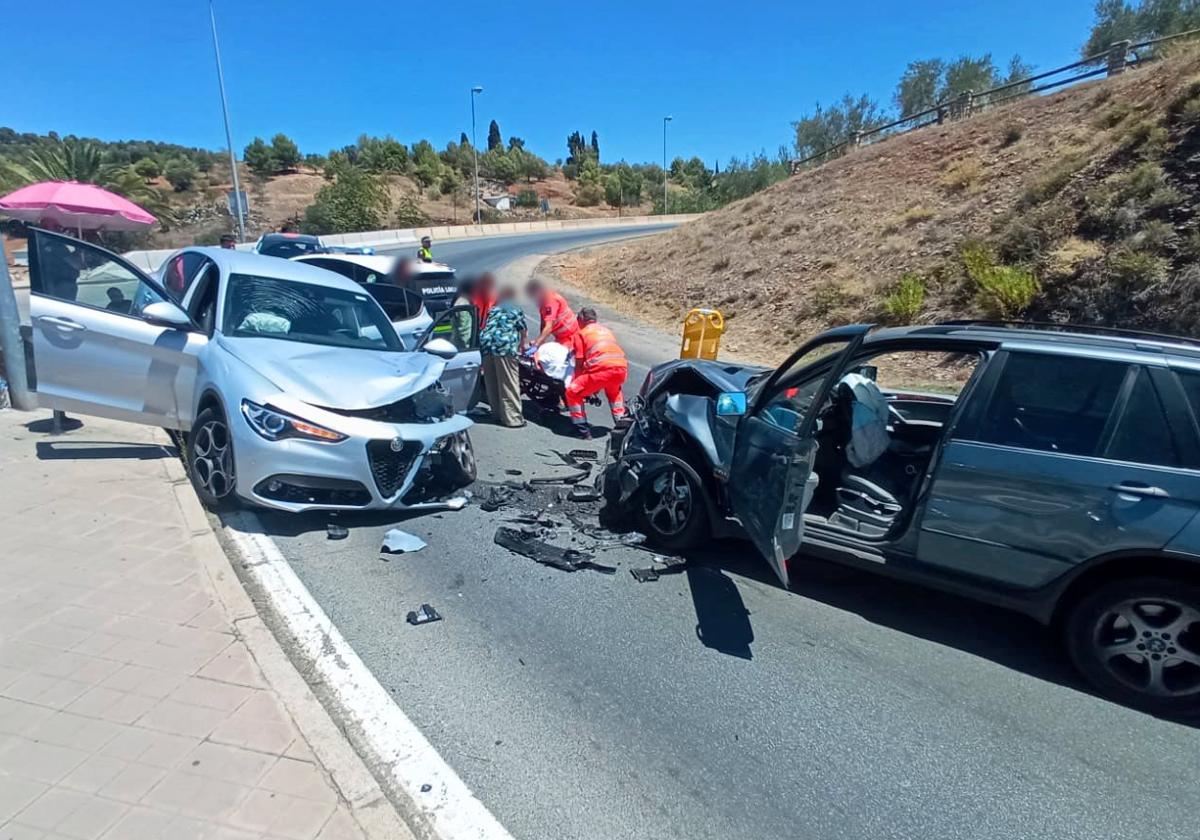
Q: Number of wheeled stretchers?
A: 1